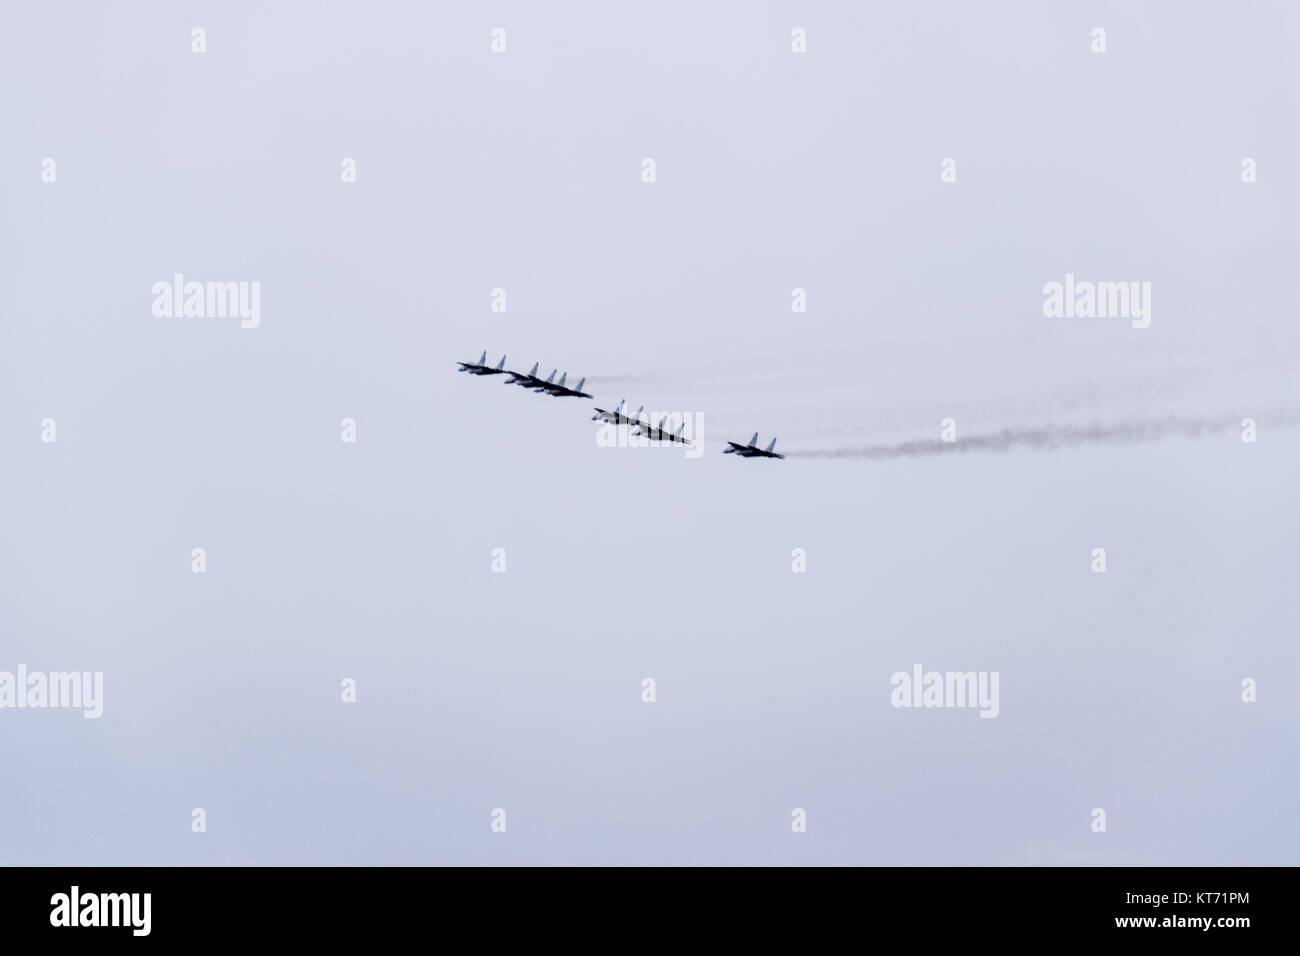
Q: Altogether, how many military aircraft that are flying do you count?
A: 6